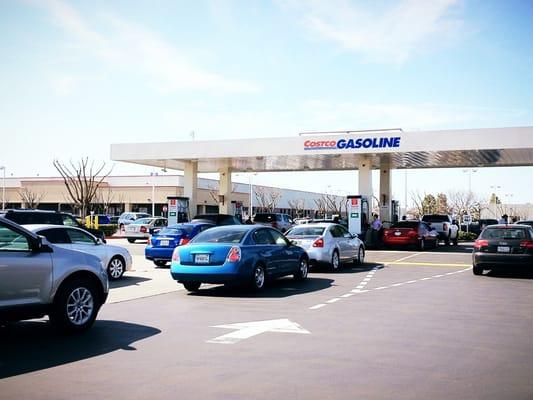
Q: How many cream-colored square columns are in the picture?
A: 4